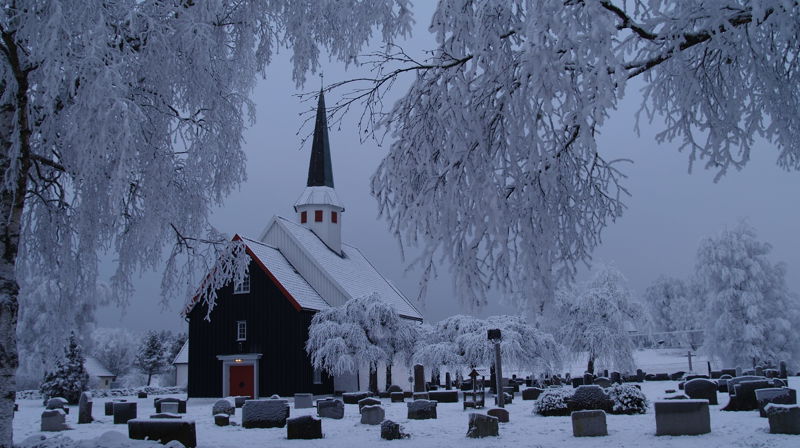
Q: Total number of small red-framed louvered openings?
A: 3